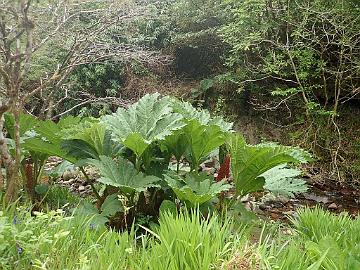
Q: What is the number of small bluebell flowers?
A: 3